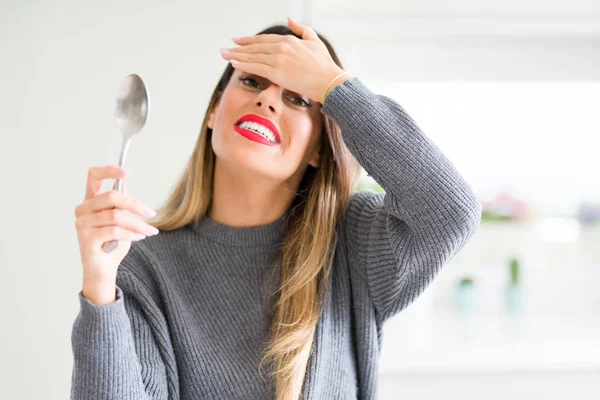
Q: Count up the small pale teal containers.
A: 2